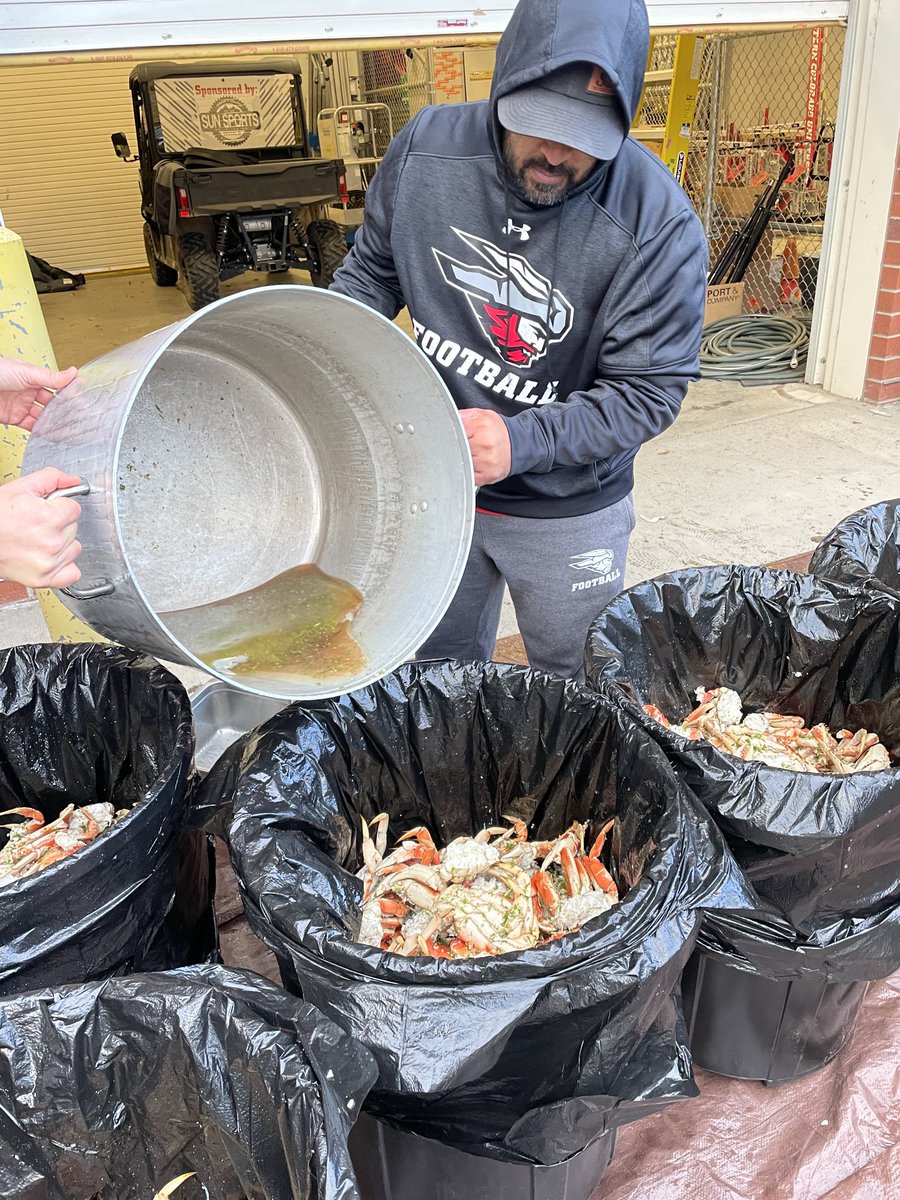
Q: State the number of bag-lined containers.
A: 5